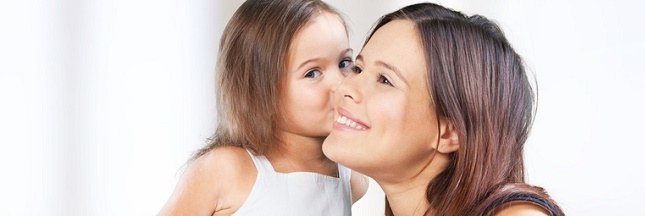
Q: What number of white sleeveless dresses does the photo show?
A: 1